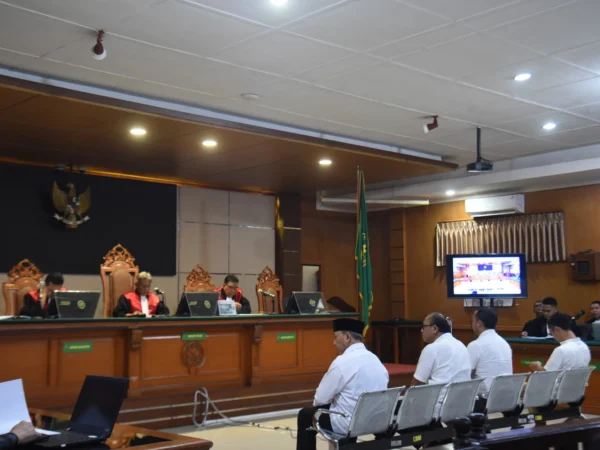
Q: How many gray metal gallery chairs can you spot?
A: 6